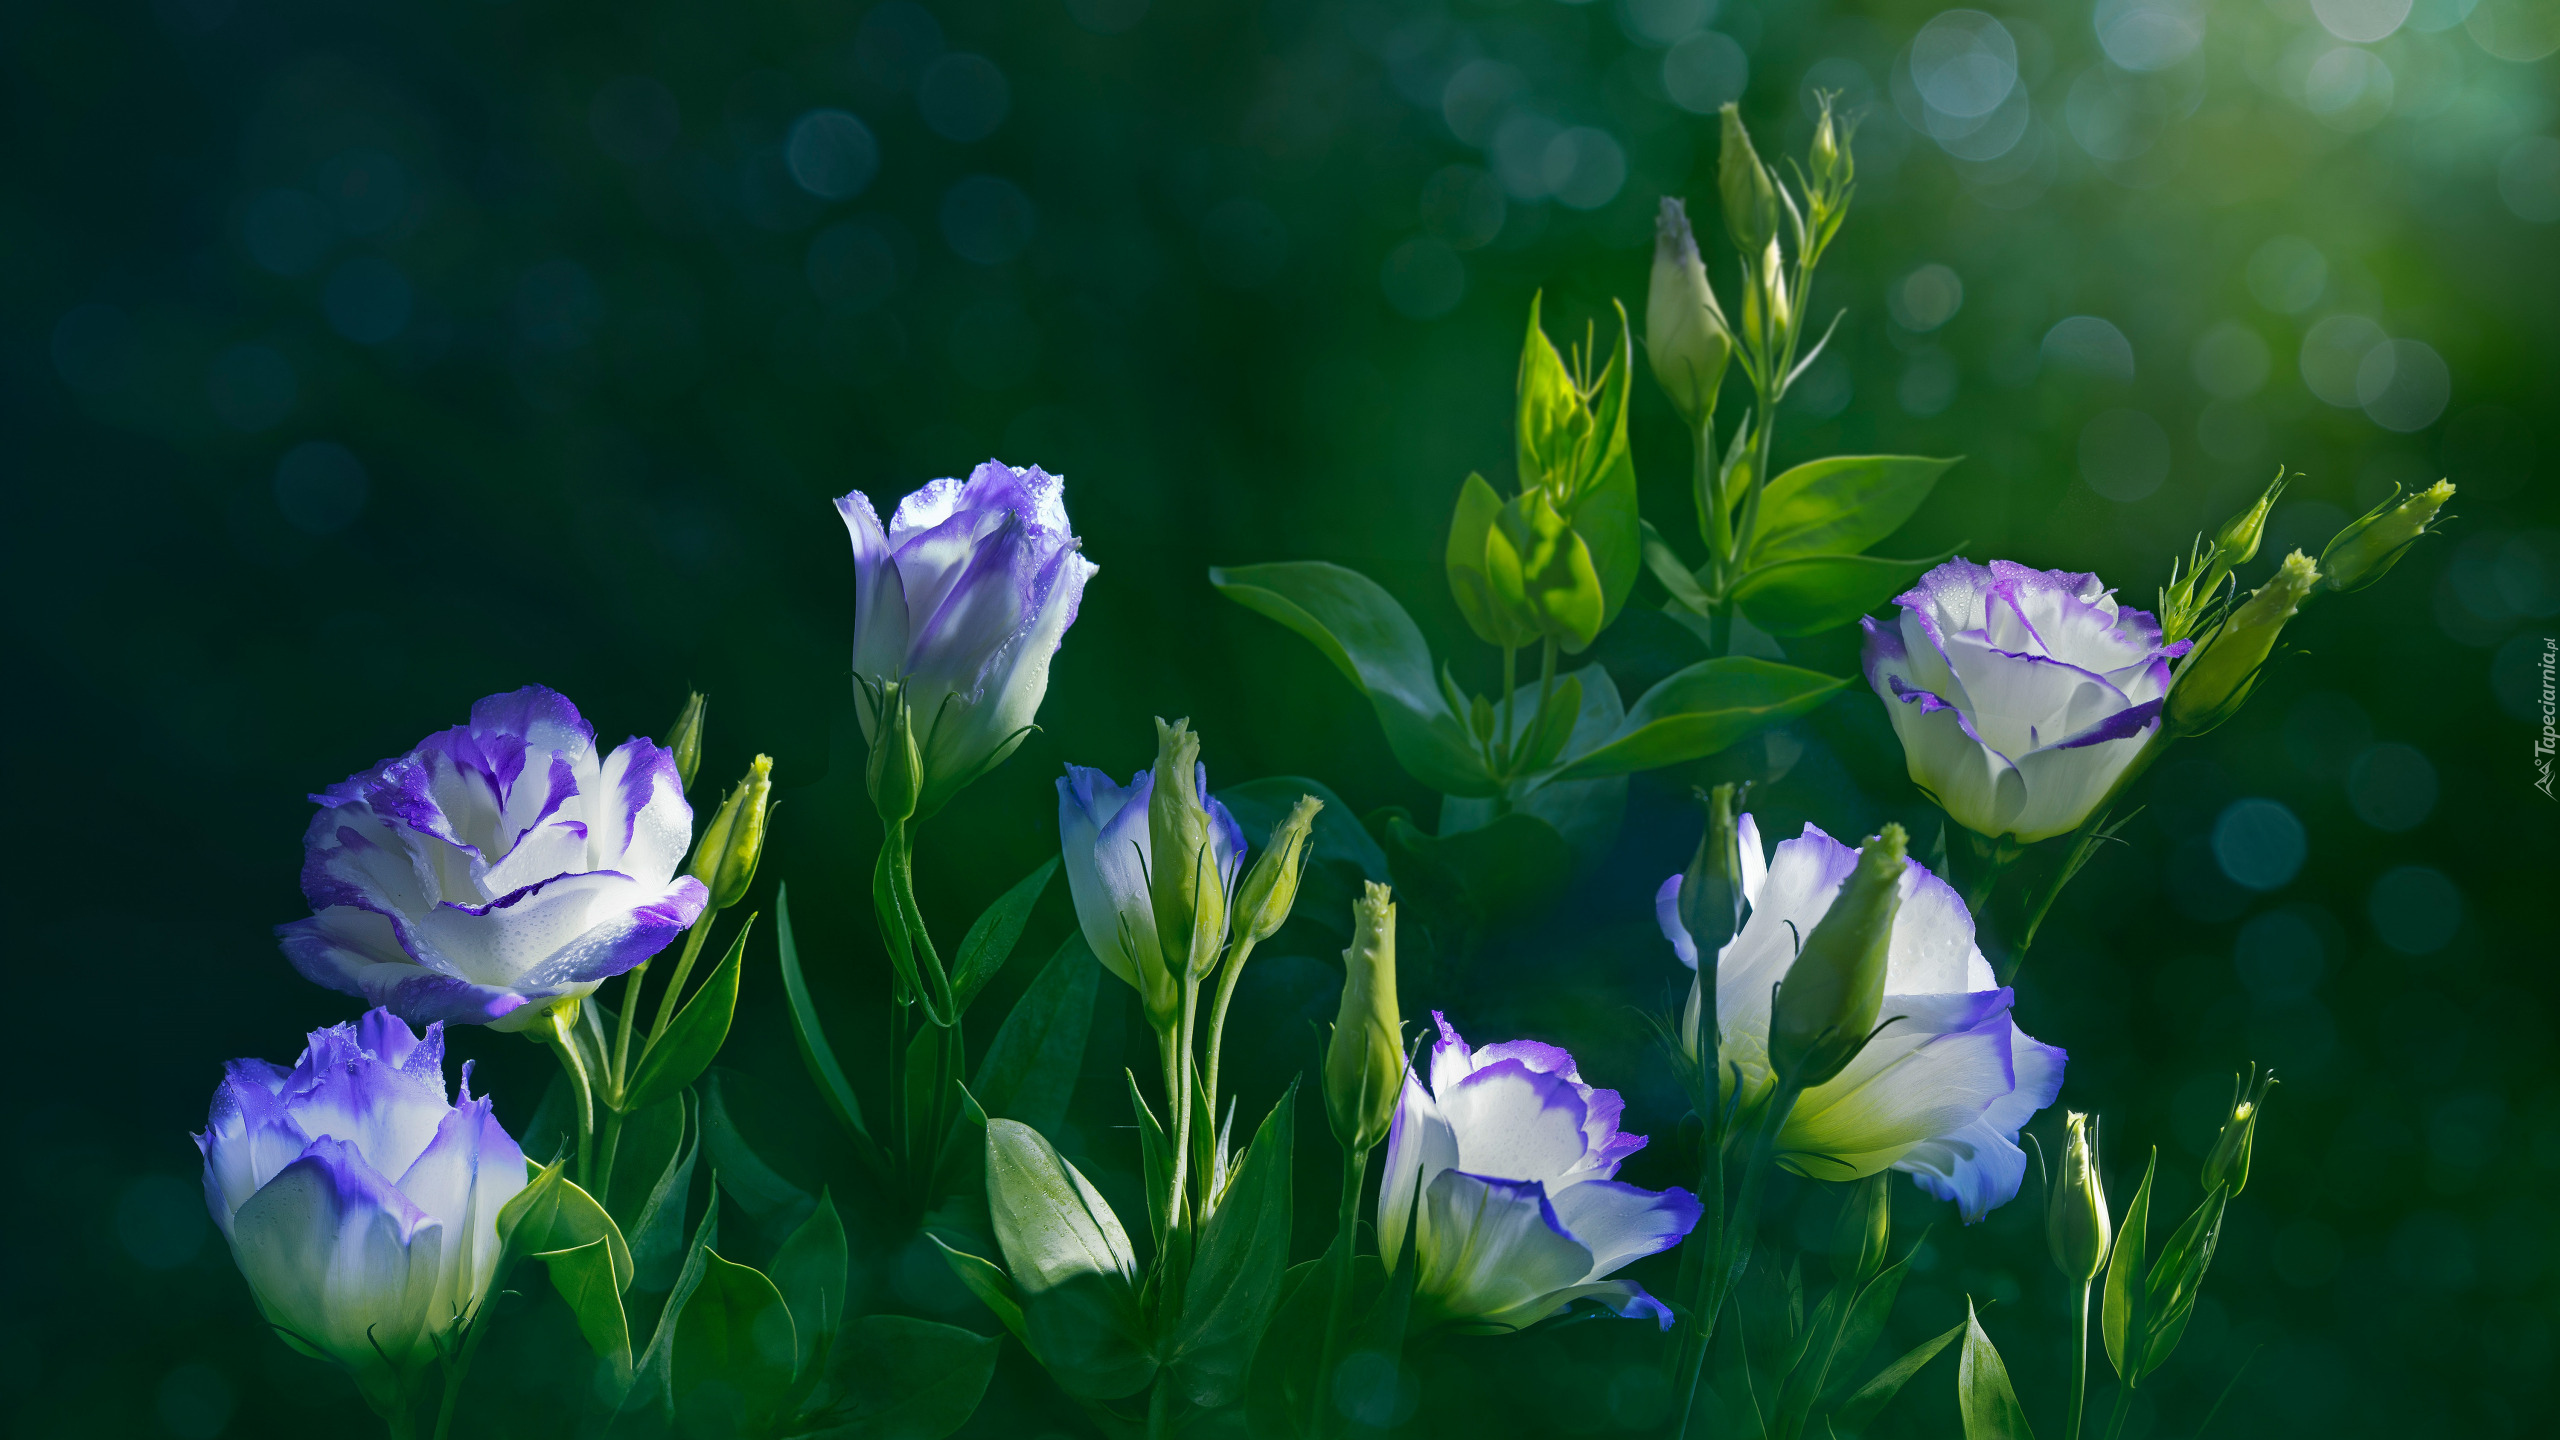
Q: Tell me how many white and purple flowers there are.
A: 7